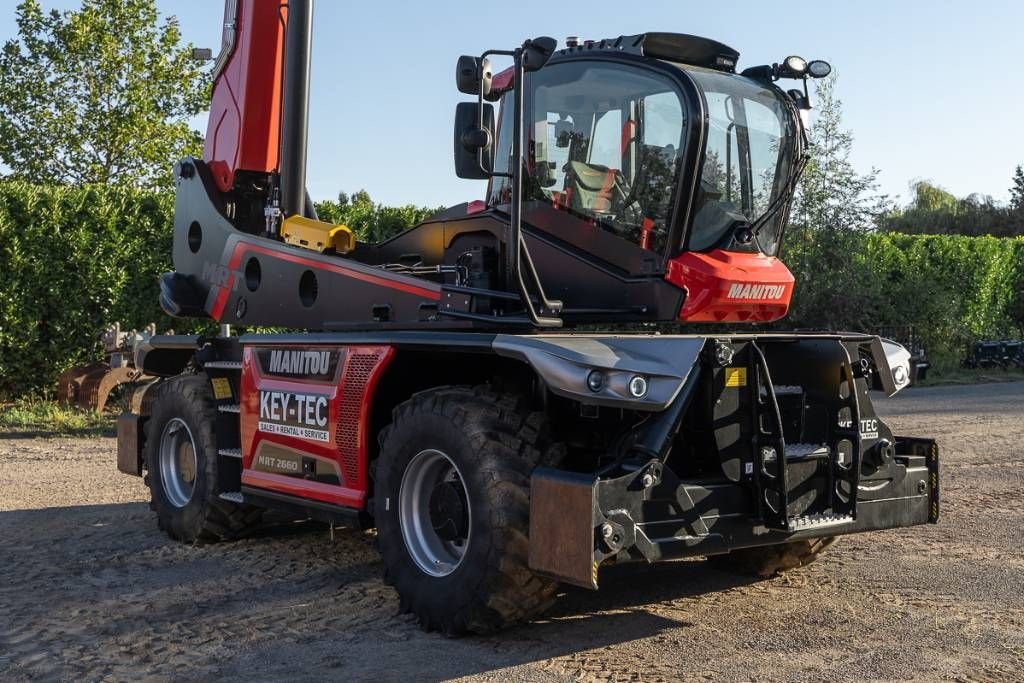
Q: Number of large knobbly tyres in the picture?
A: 3